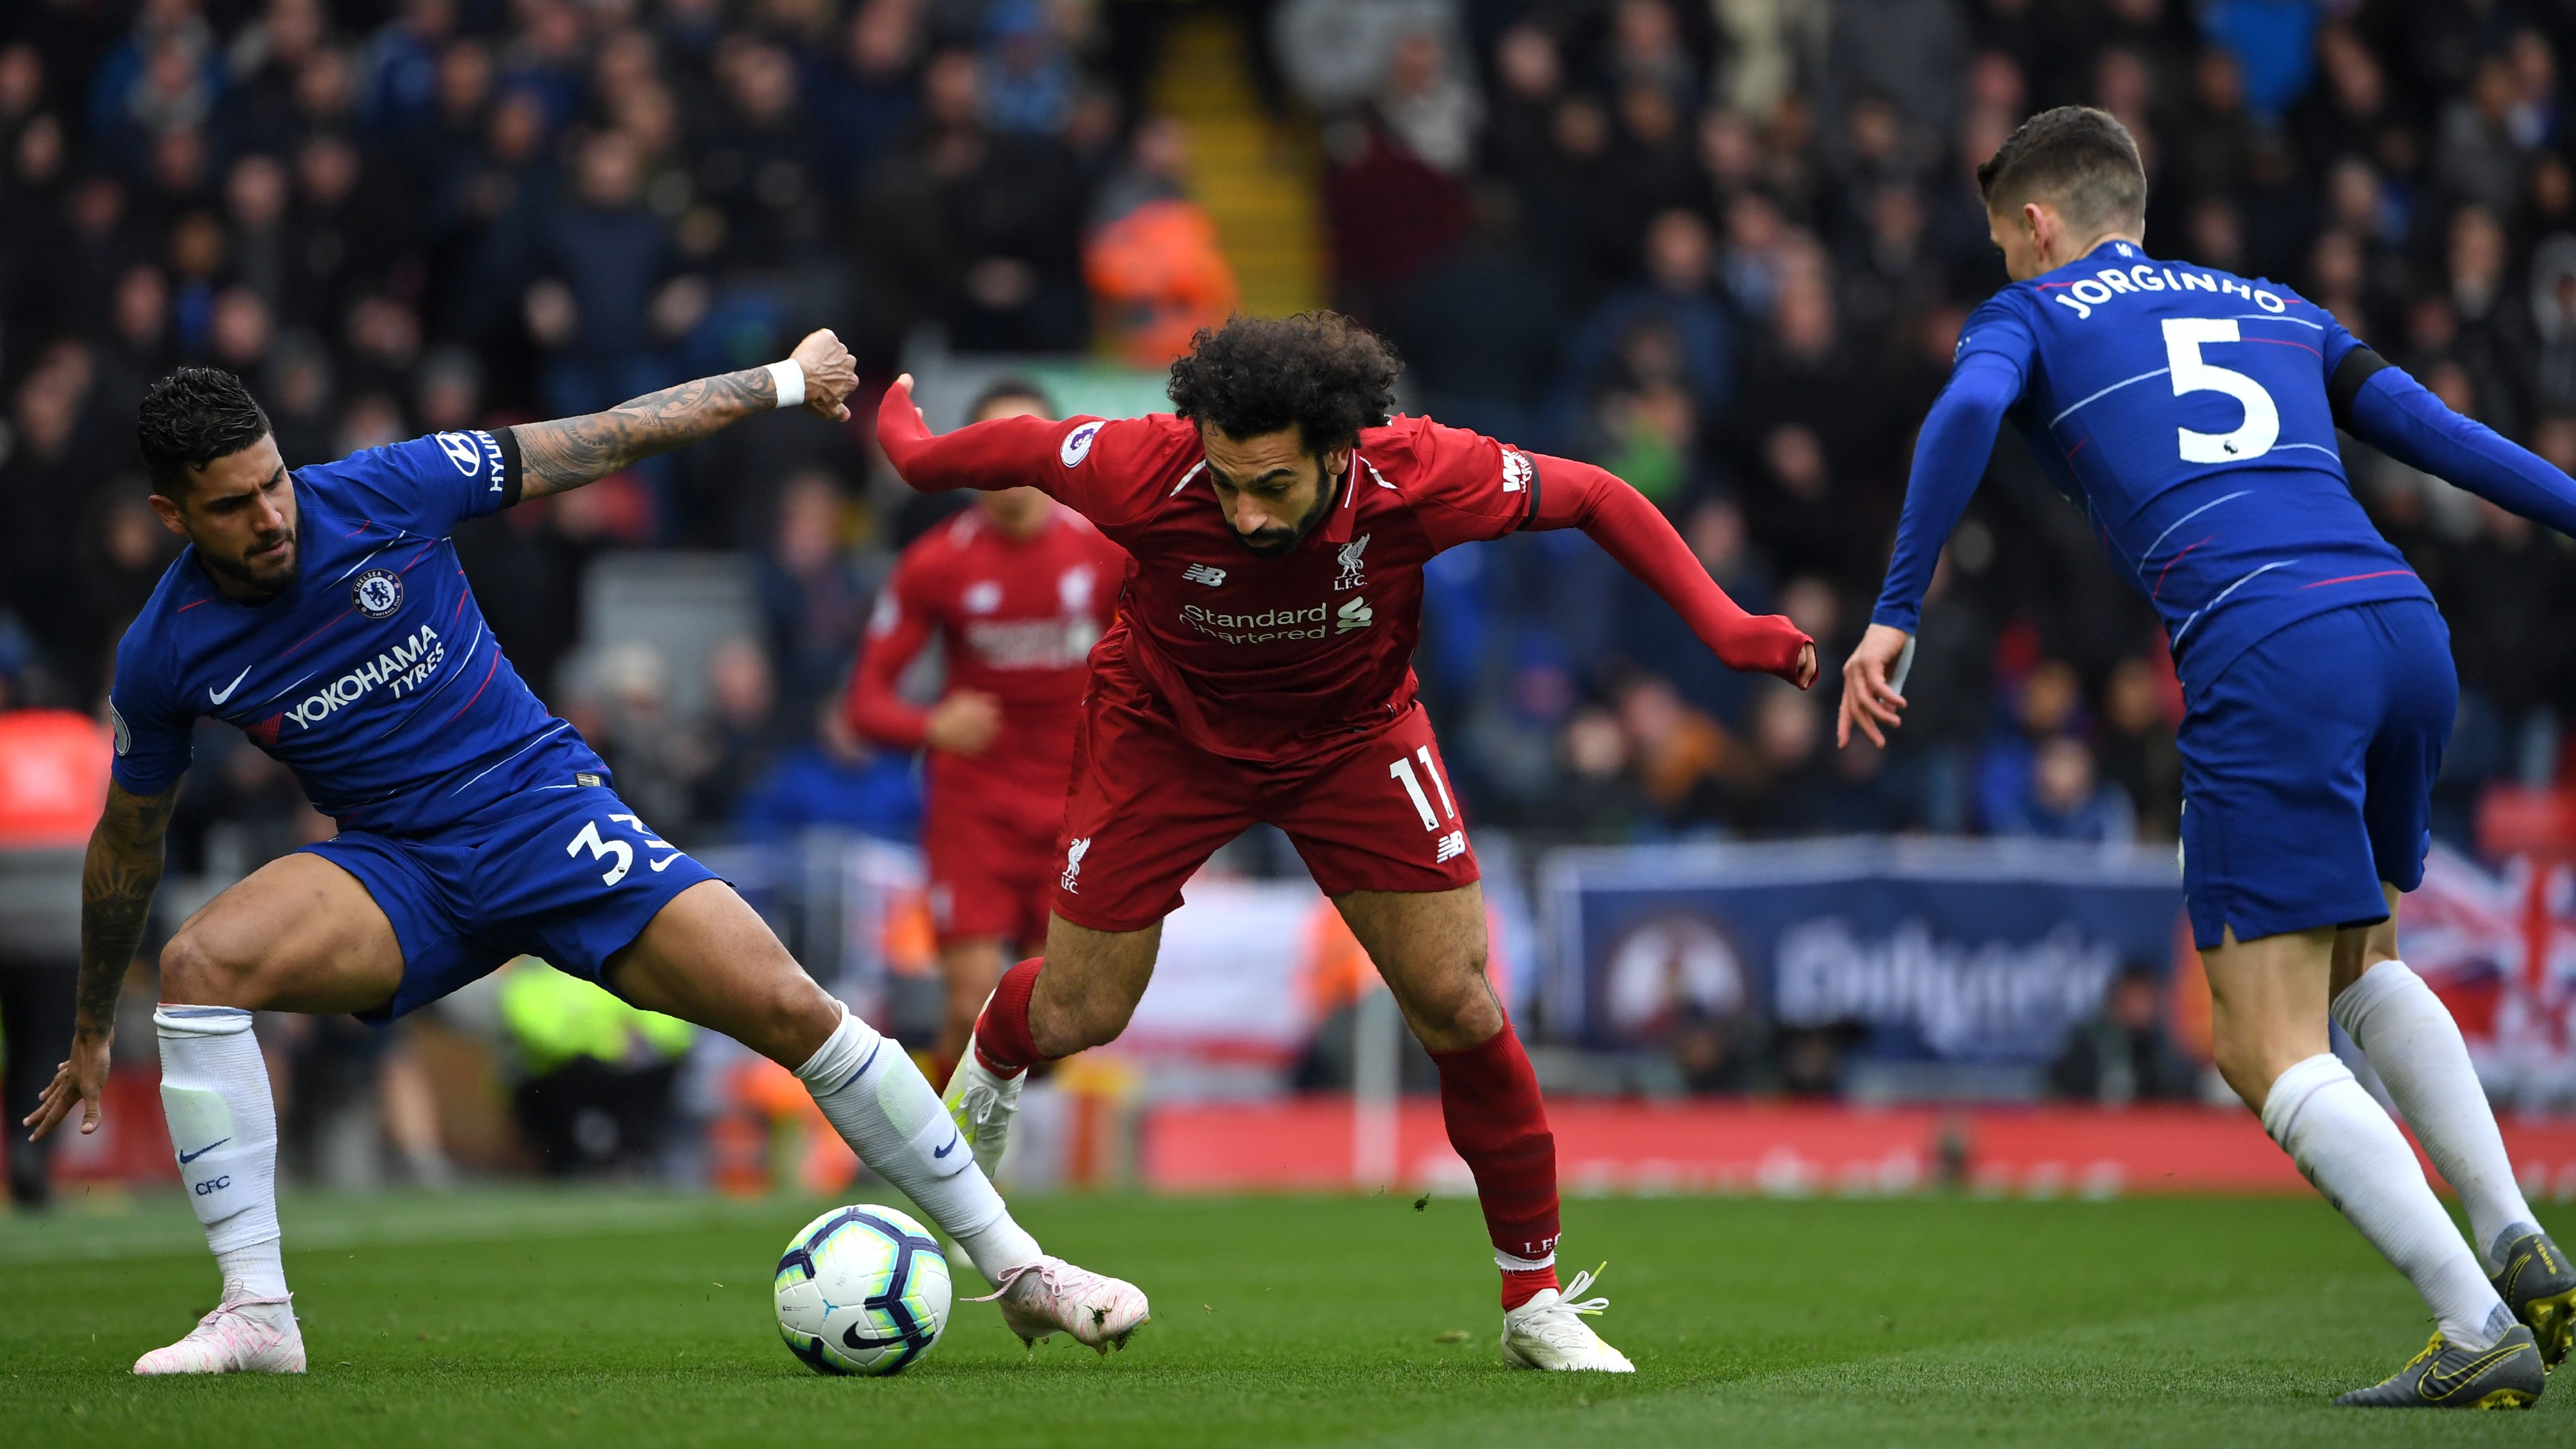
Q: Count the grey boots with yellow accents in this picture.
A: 2